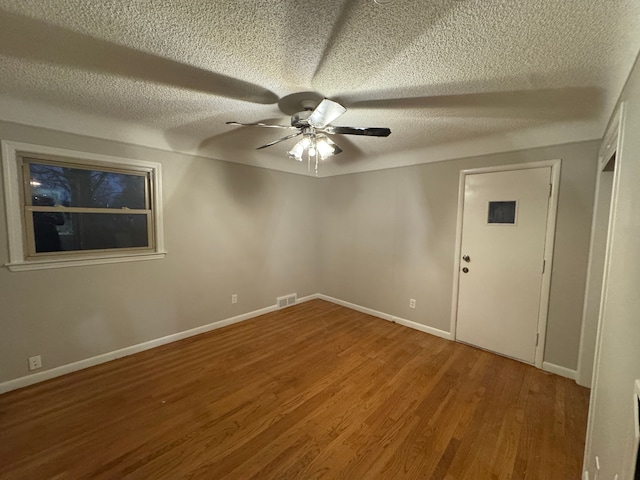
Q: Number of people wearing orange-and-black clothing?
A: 0